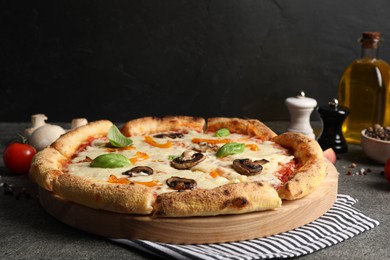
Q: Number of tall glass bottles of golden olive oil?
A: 1